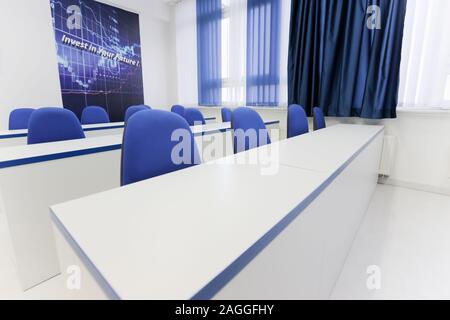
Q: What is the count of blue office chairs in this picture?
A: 11